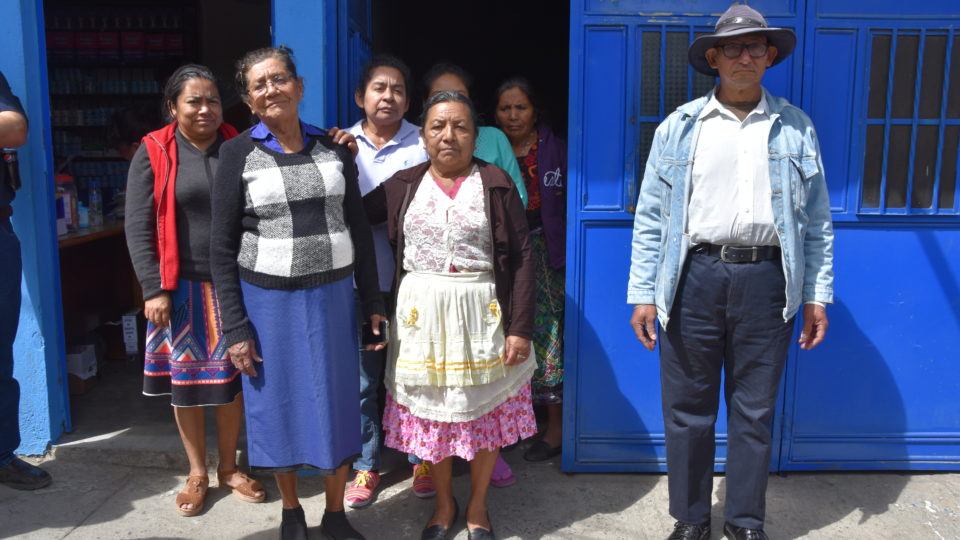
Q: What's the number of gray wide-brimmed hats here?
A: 1